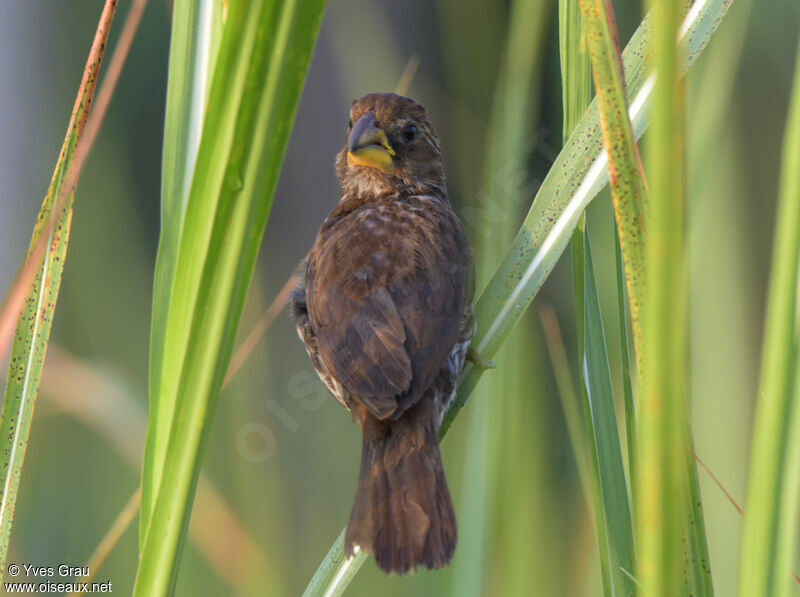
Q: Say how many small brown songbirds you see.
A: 1